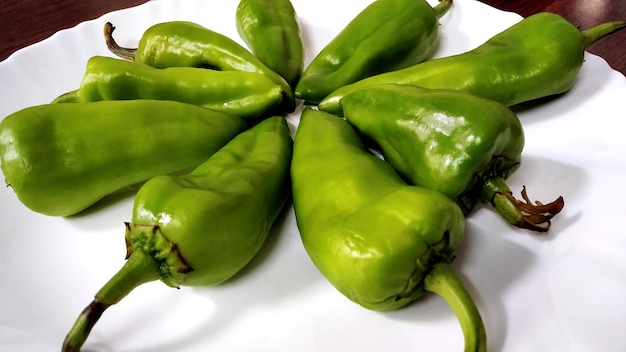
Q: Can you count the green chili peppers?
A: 9